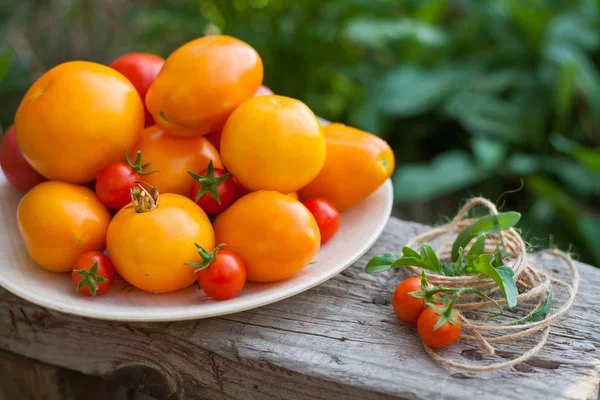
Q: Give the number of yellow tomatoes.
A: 8